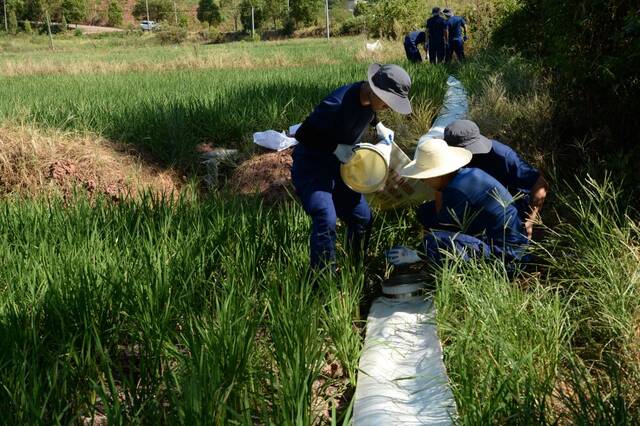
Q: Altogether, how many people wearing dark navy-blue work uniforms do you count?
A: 6